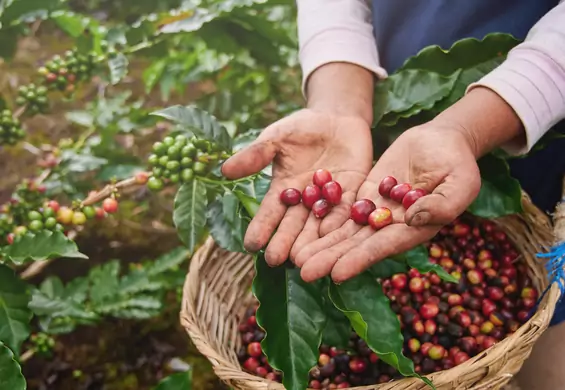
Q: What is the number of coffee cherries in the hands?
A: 10